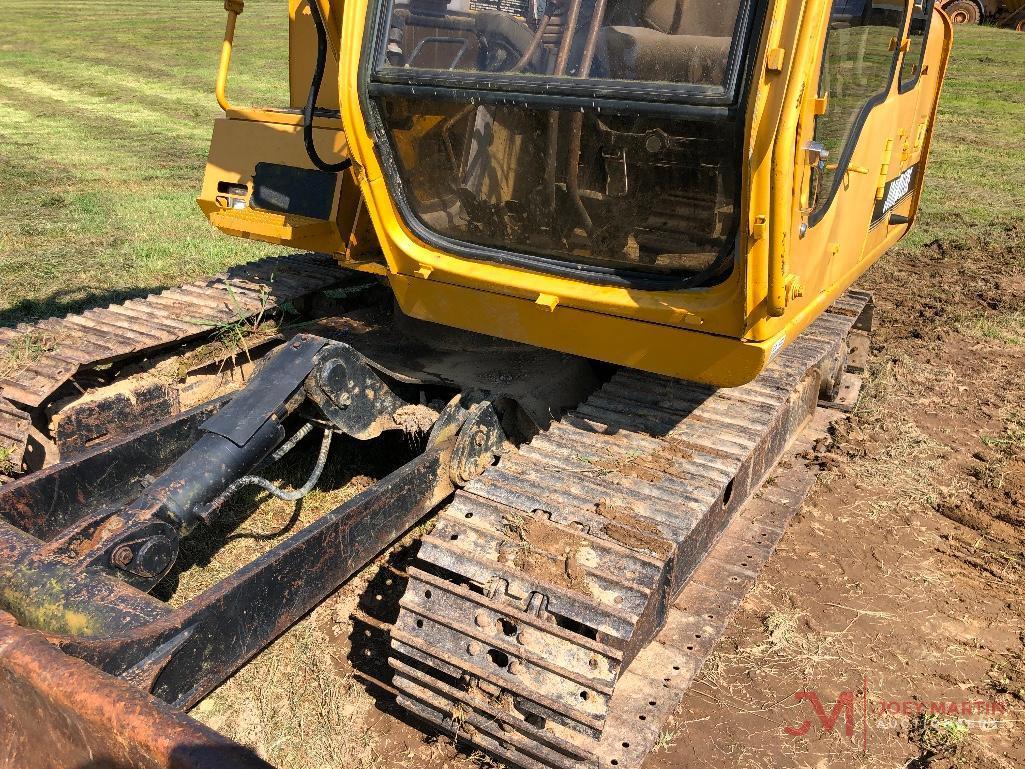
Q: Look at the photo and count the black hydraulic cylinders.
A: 1